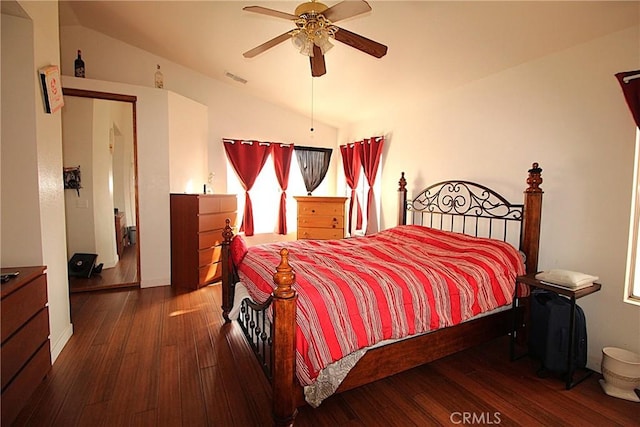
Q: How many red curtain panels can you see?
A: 5